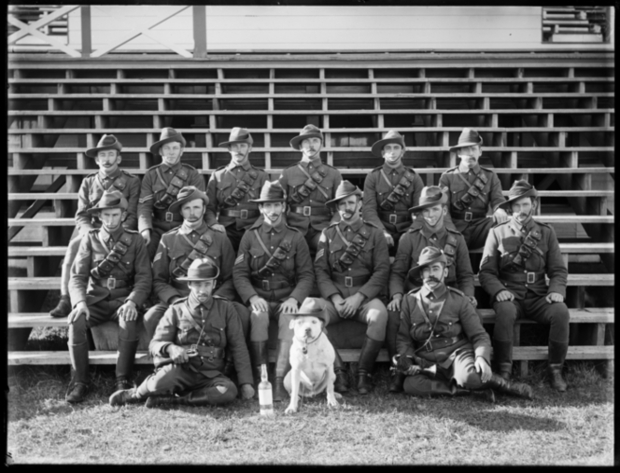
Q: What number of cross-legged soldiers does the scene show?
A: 2